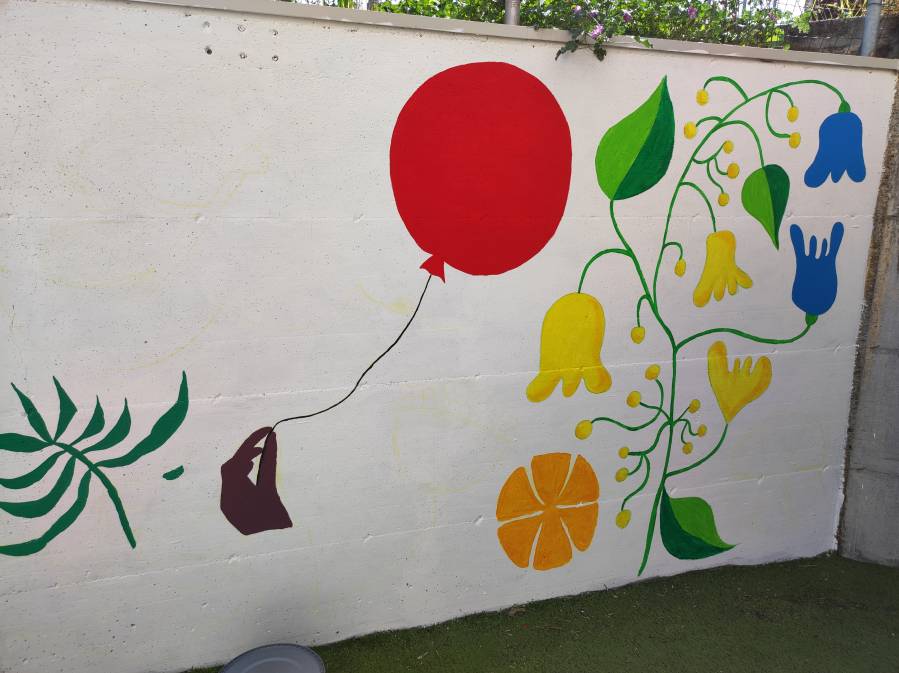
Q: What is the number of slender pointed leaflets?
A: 9